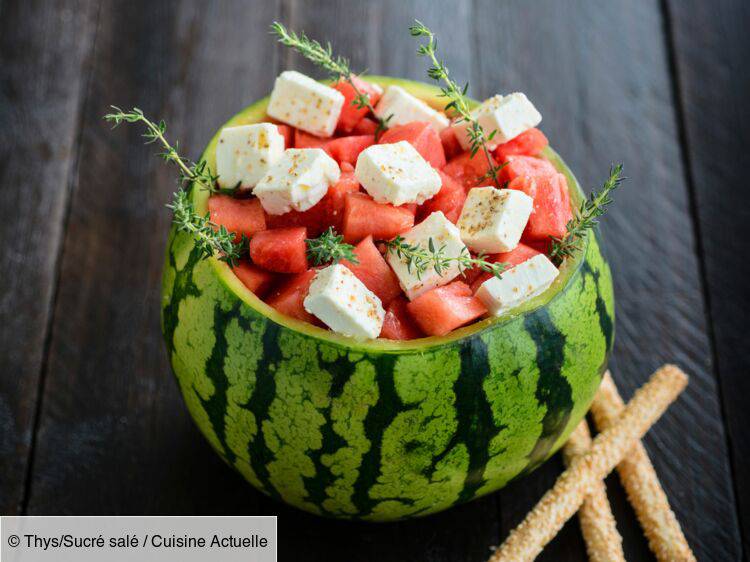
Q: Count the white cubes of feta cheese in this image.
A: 10